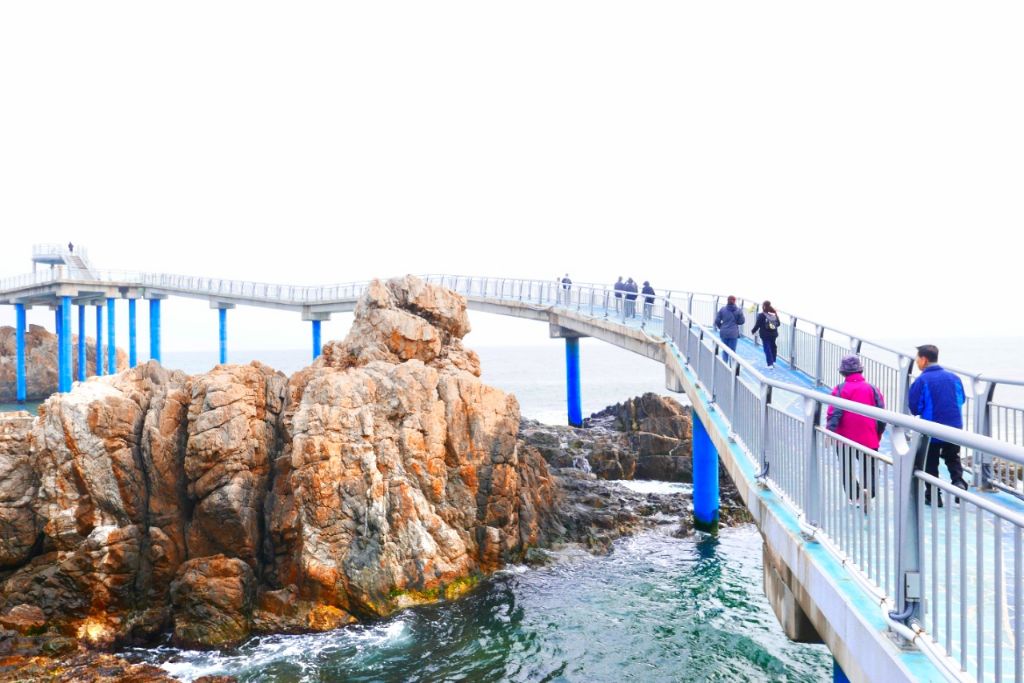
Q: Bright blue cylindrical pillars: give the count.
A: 13